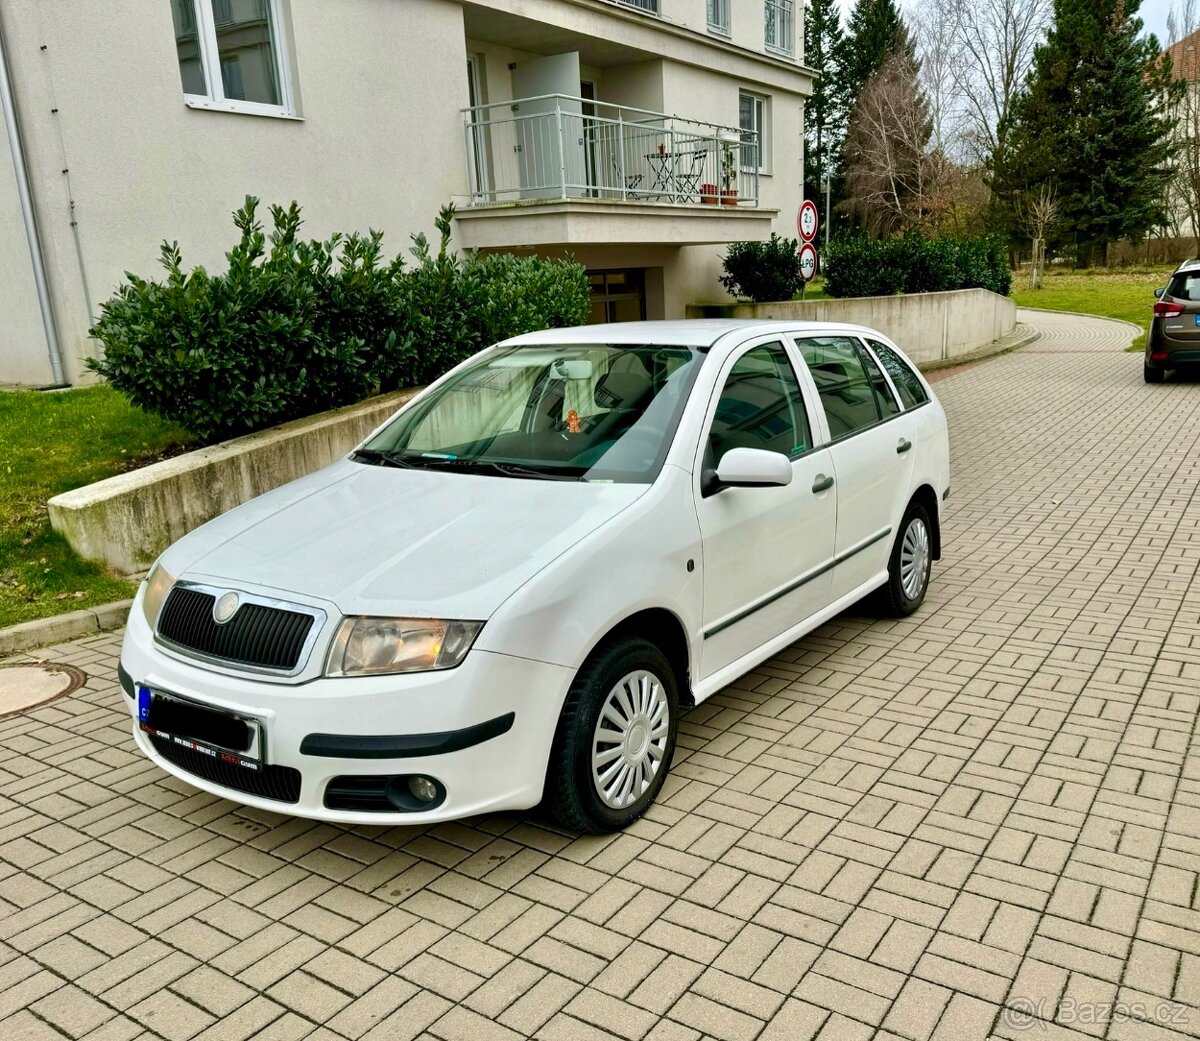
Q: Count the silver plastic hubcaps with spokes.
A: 2